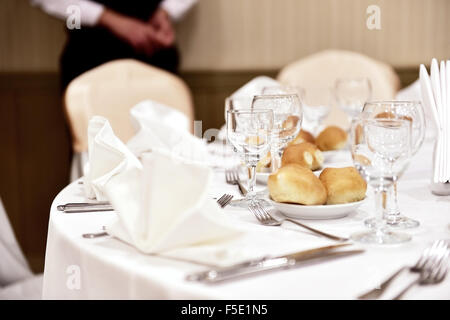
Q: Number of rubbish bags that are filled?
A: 0